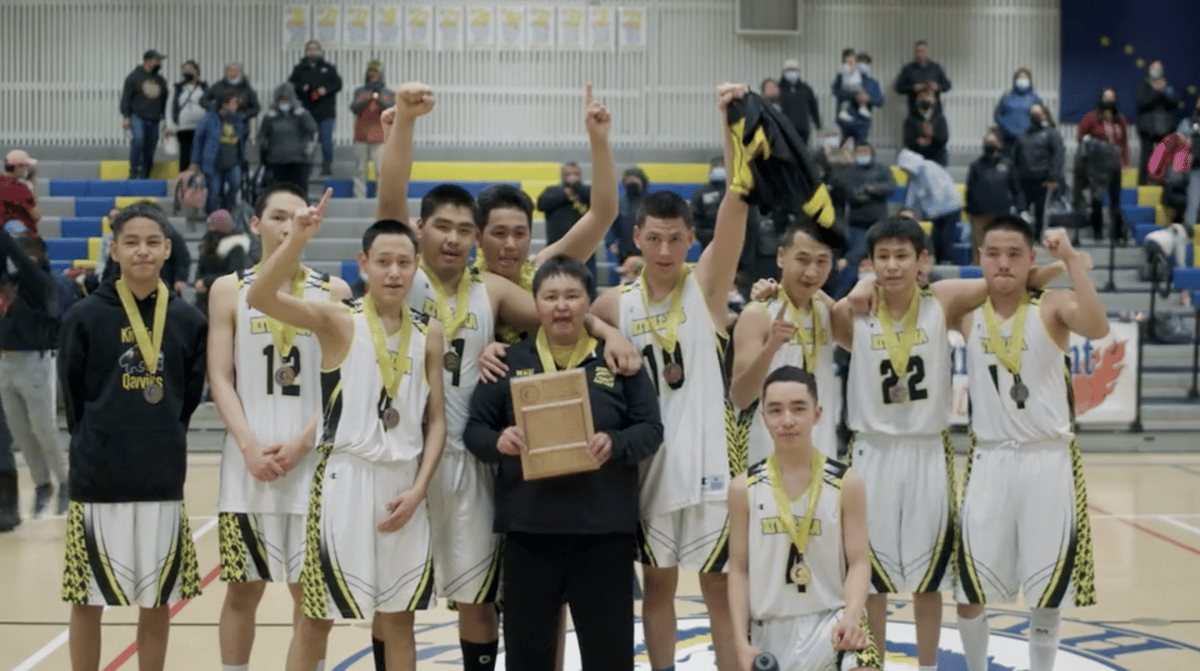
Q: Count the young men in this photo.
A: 10